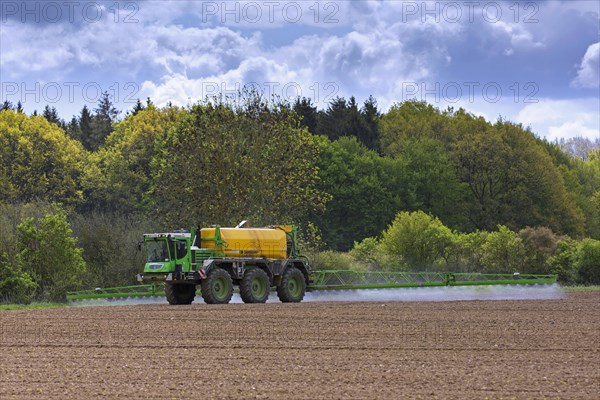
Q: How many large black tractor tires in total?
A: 4